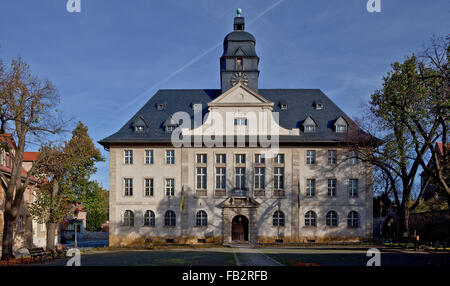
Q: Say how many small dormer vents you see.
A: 4